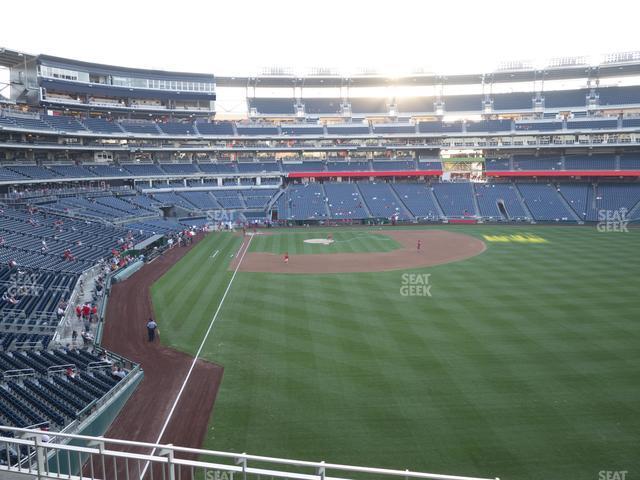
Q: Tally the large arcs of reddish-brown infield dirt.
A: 1